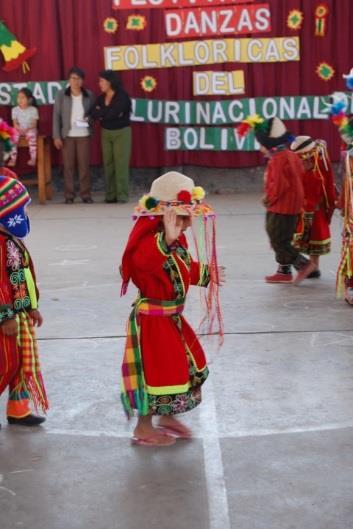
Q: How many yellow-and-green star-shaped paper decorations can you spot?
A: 5